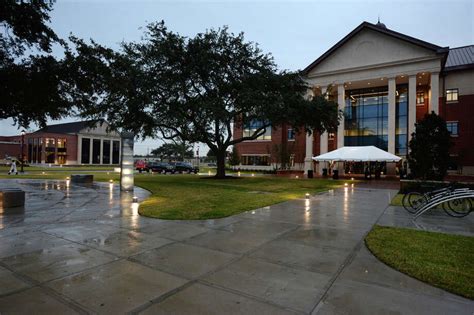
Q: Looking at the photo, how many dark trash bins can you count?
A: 3